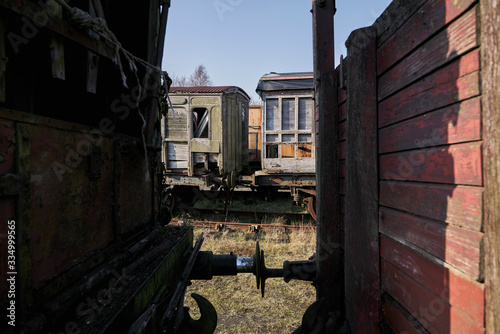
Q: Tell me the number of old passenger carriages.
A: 2